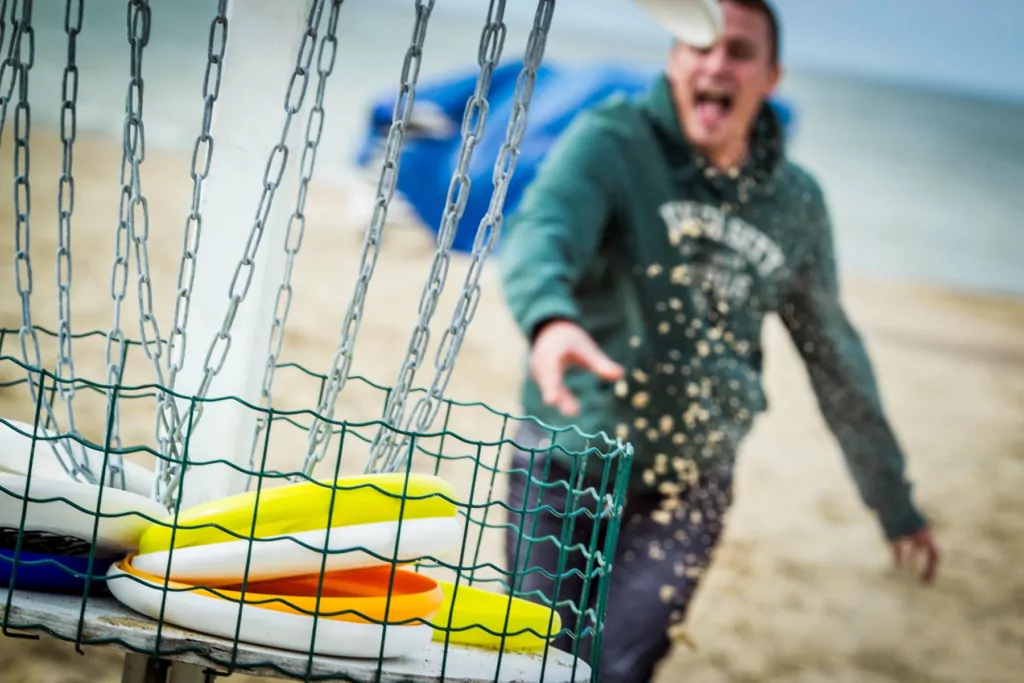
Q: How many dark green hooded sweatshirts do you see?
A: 1